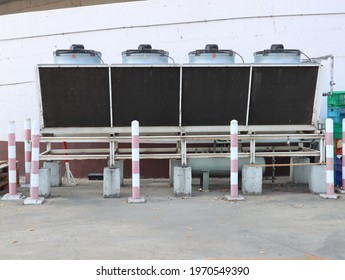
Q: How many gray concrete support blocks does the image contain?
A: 9